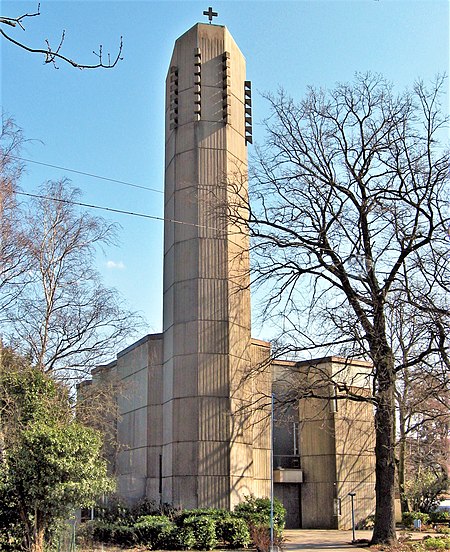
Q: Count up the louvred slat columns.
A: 4